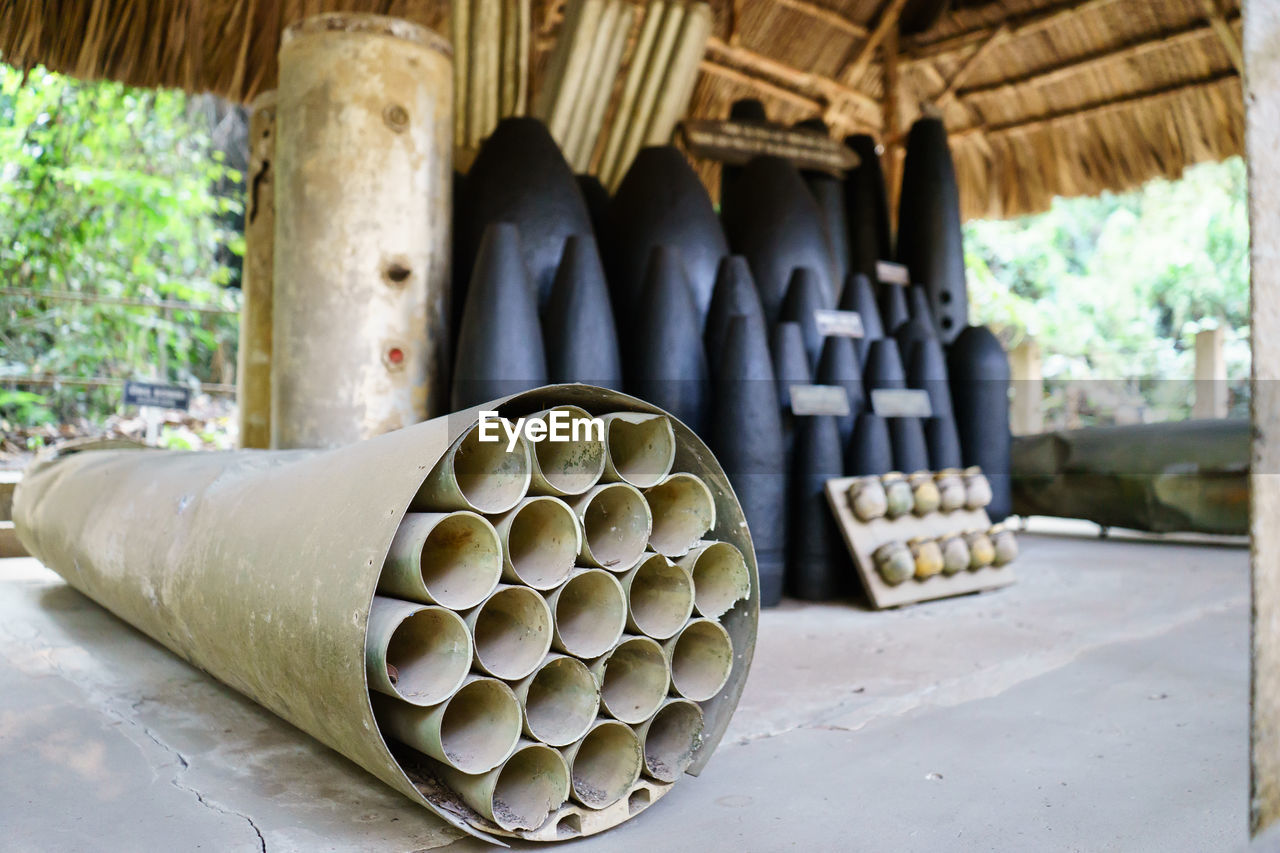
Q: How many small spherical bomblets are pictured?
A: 10